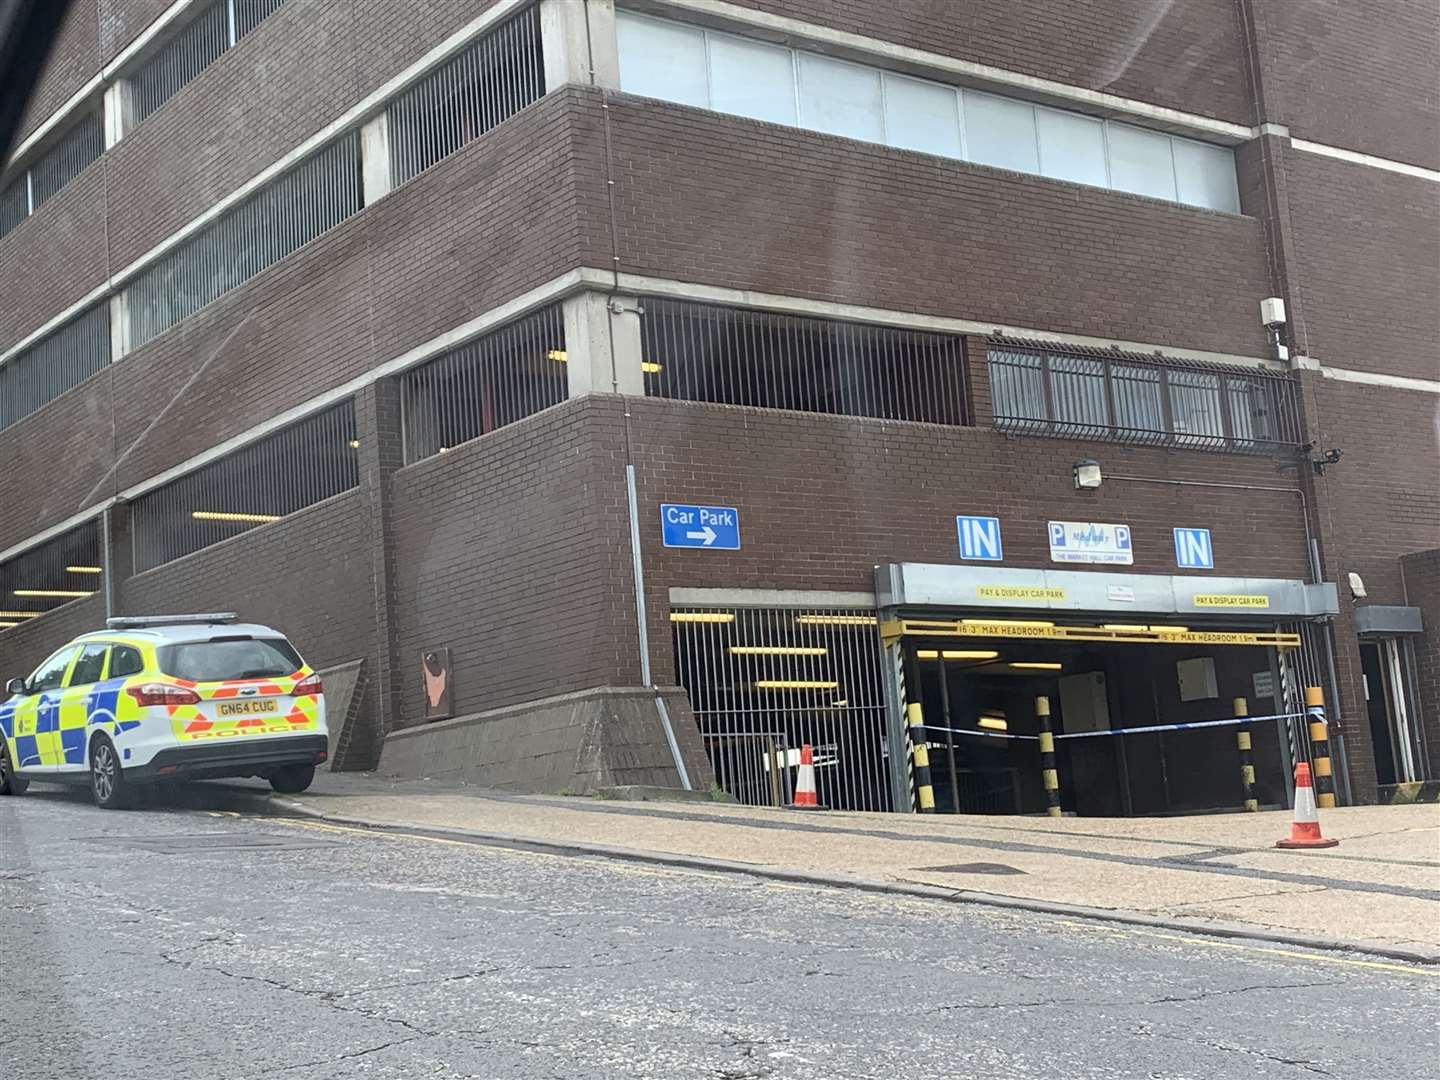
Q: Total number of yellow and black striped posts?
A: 4